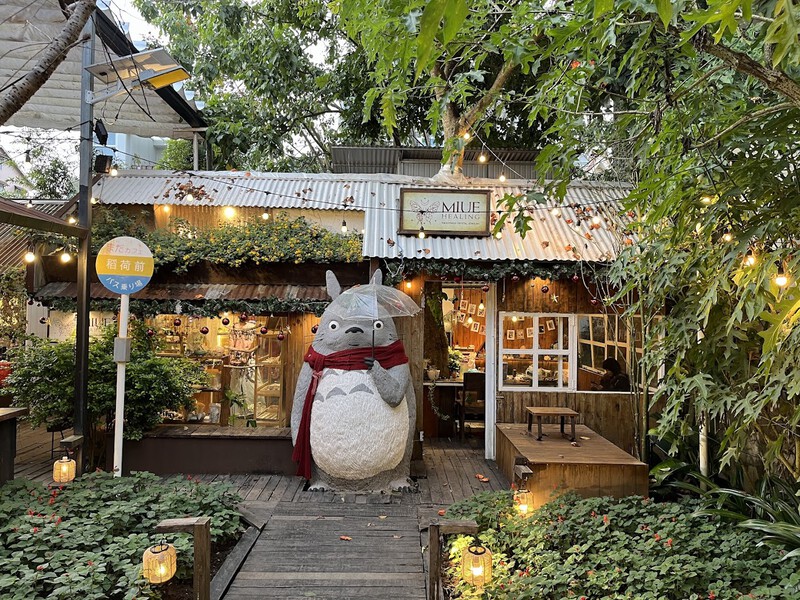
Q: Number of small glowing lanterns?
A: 4